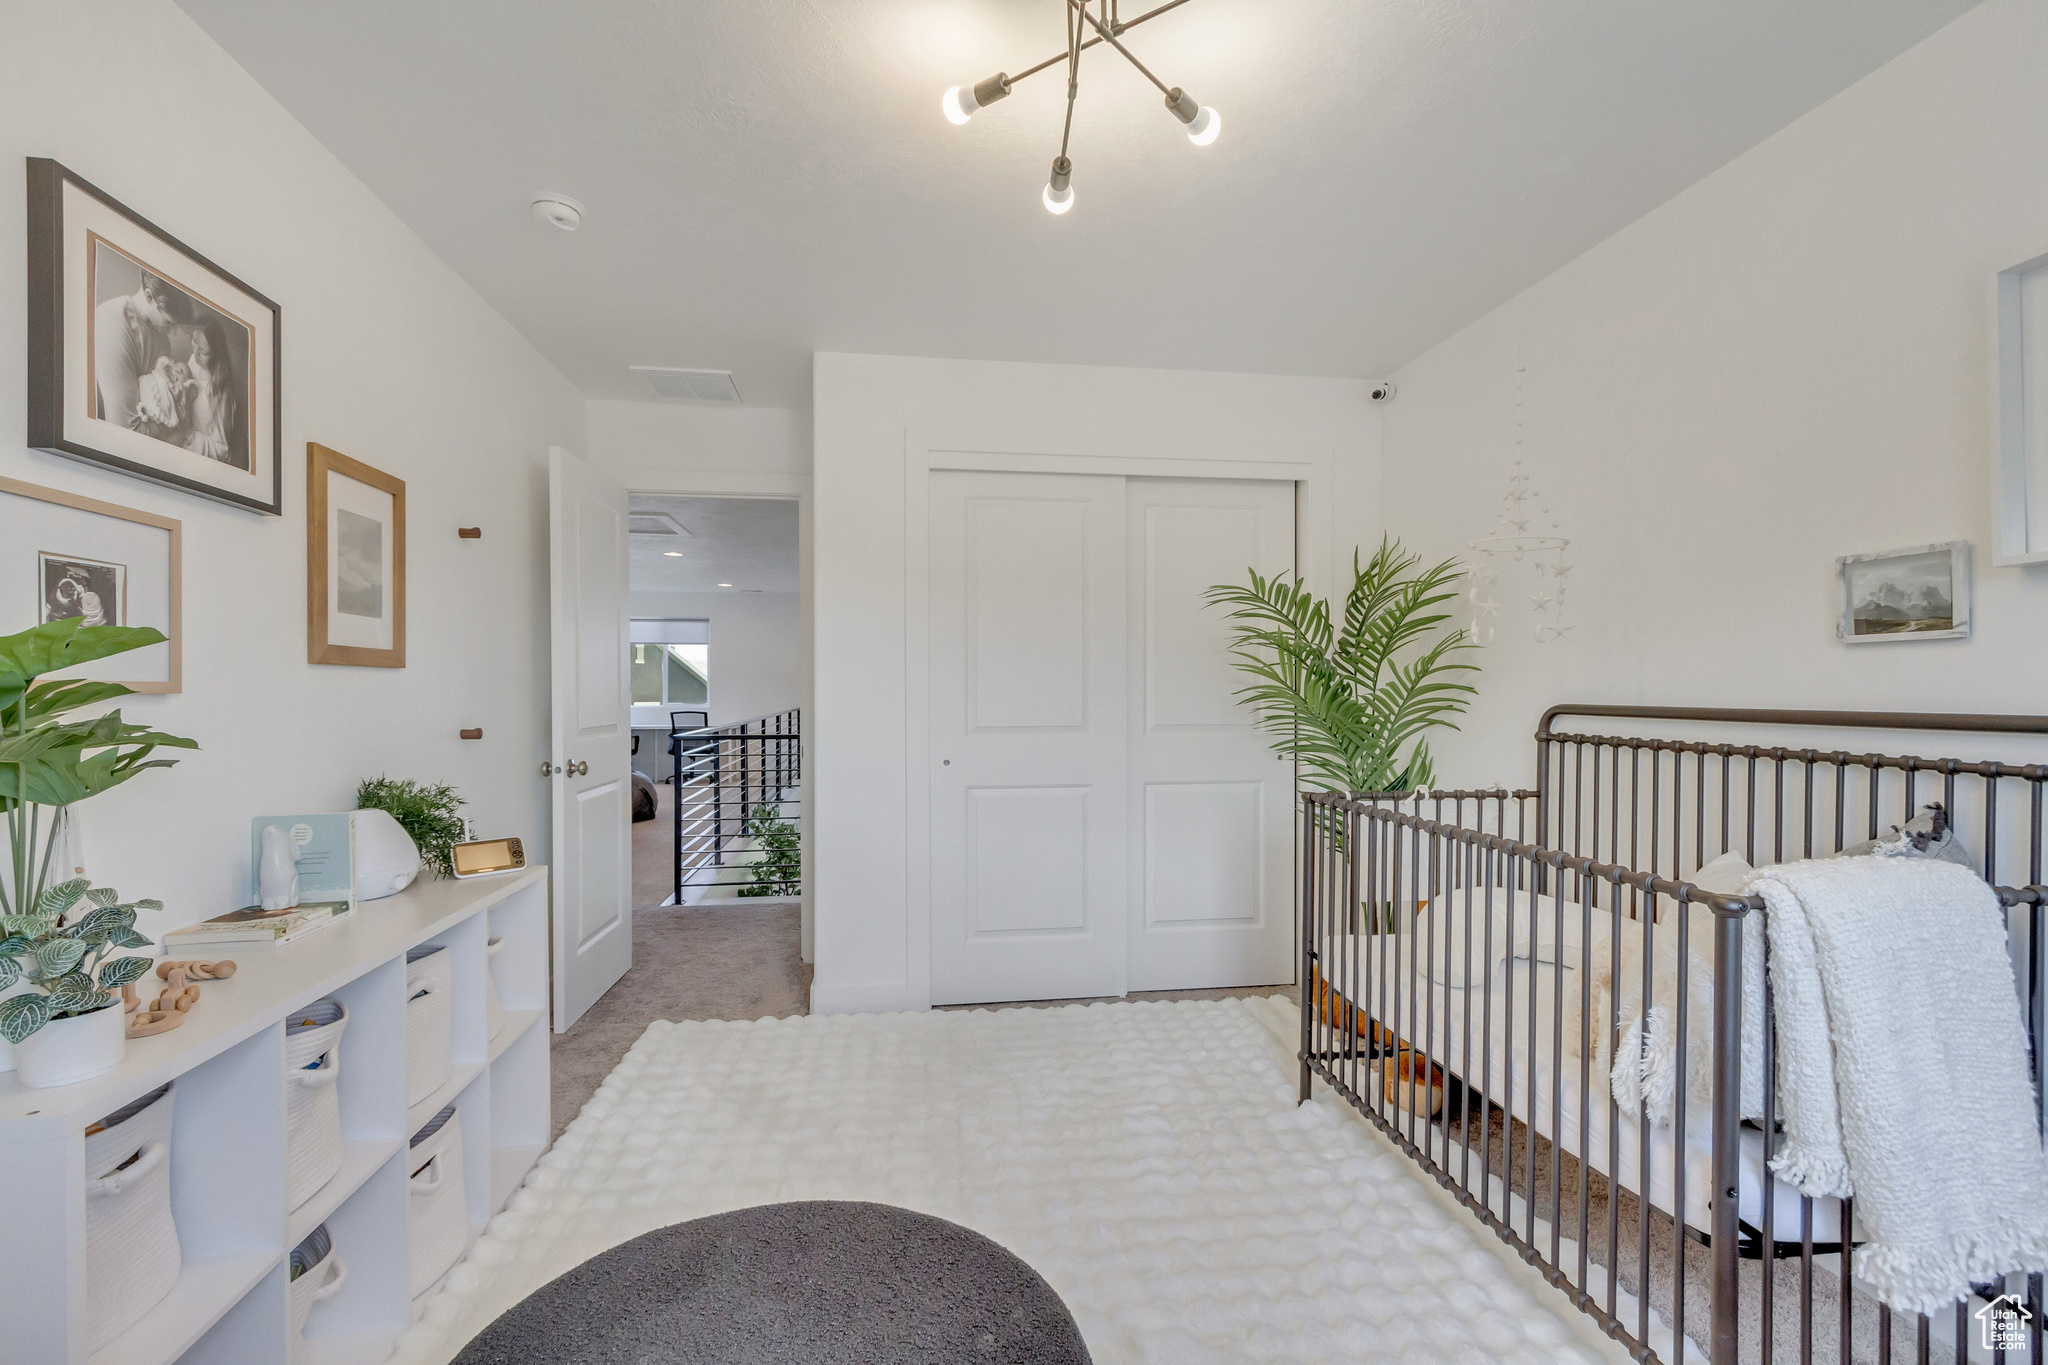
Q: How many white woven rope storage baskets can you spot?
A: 6